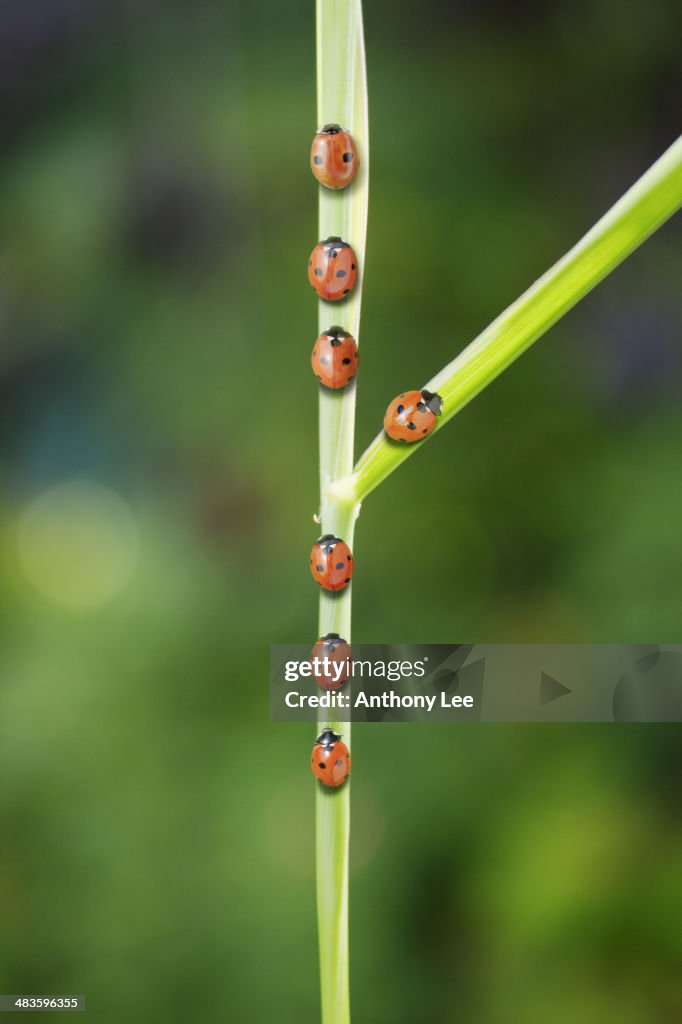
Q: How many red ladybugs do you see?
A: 7